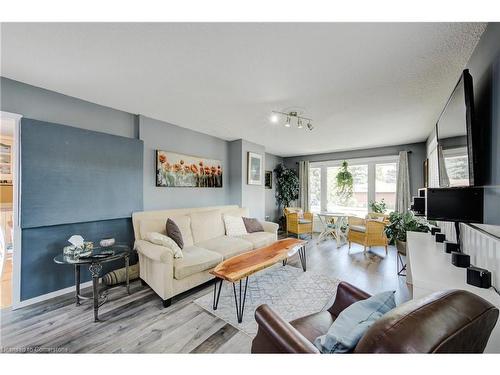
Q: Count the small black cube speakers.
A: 5